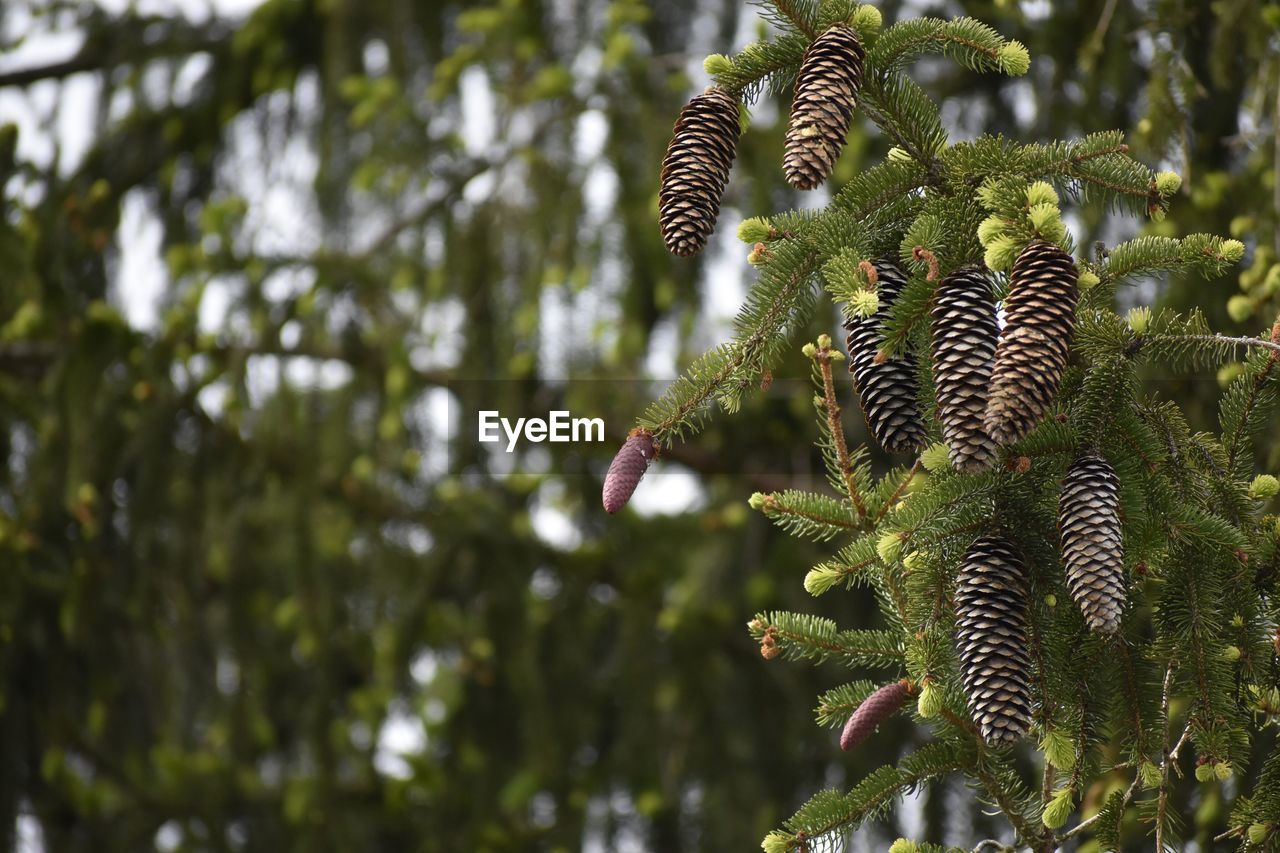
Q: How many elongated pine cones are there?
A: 9